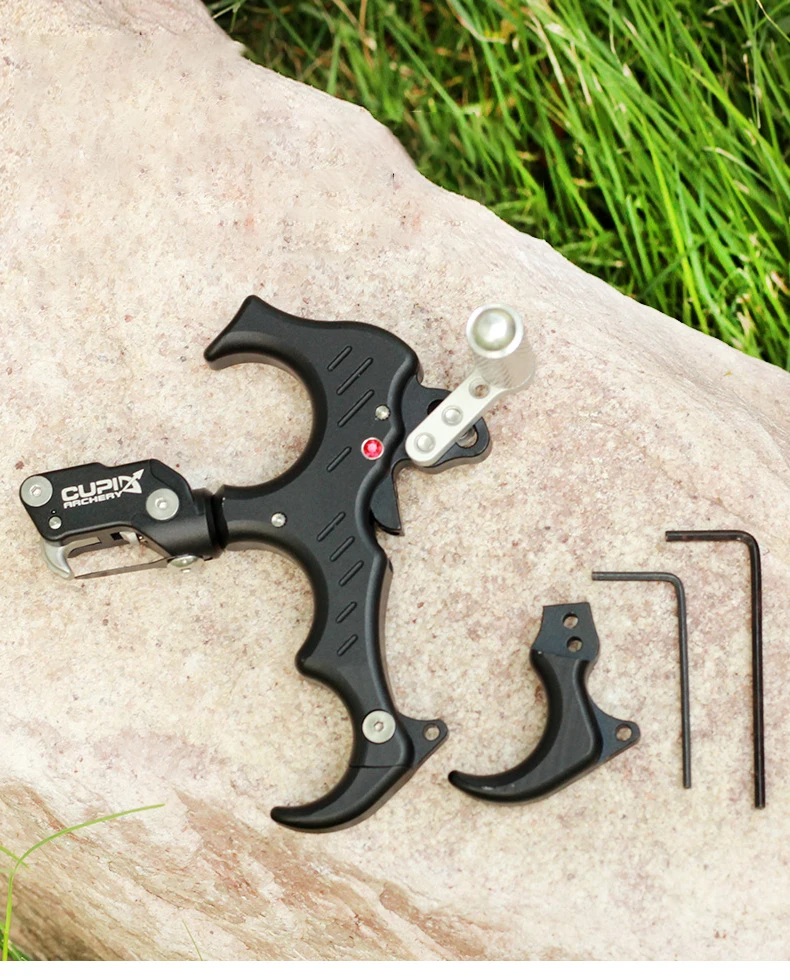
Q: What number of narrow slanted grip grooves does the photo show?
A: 9